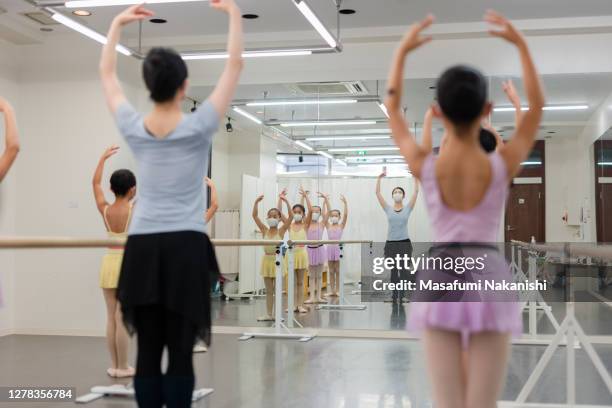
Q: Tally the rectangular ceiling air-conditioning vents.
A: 1